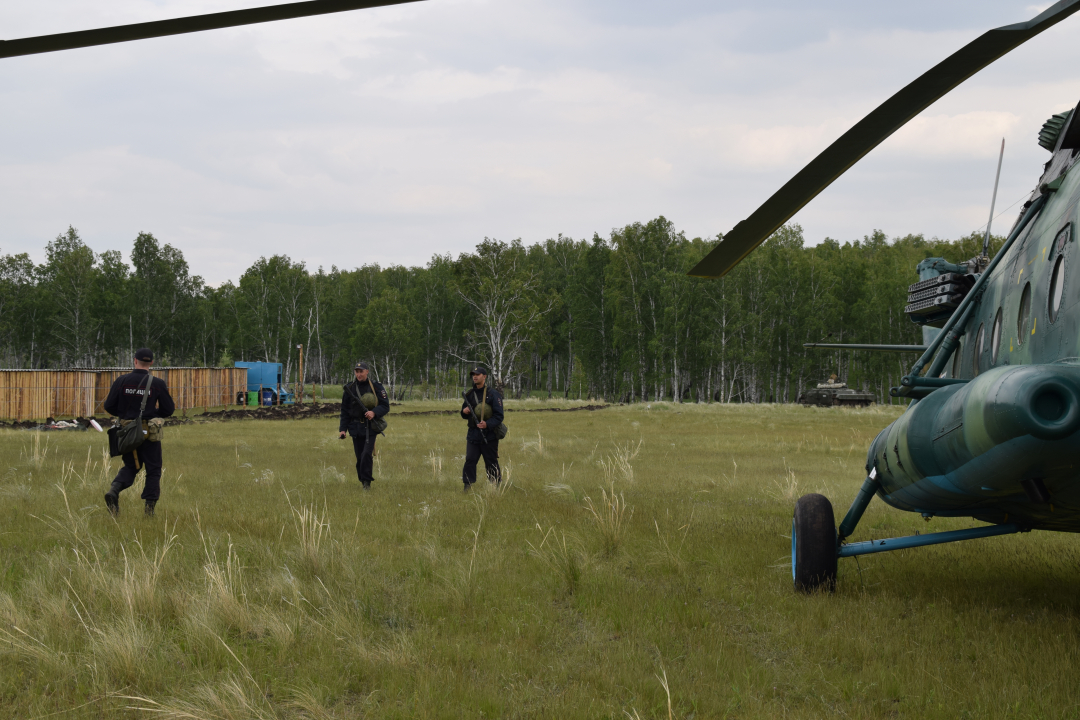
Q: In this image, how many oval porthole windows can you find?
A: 5